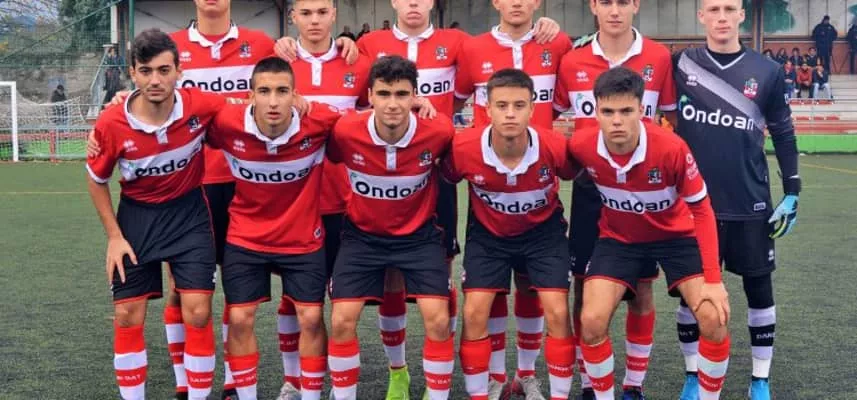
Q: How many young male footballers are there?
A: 11